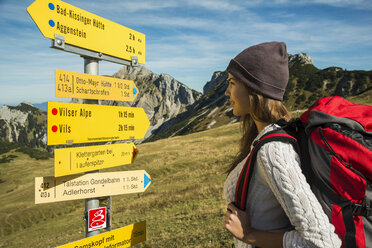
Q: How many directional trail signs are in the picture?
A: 6